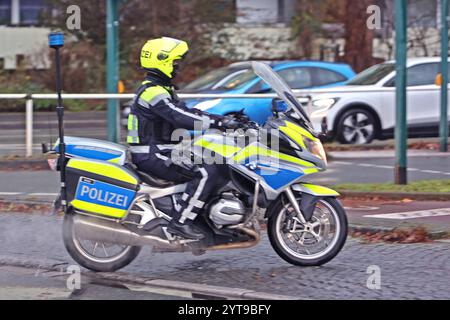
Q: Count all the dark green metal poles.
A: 3